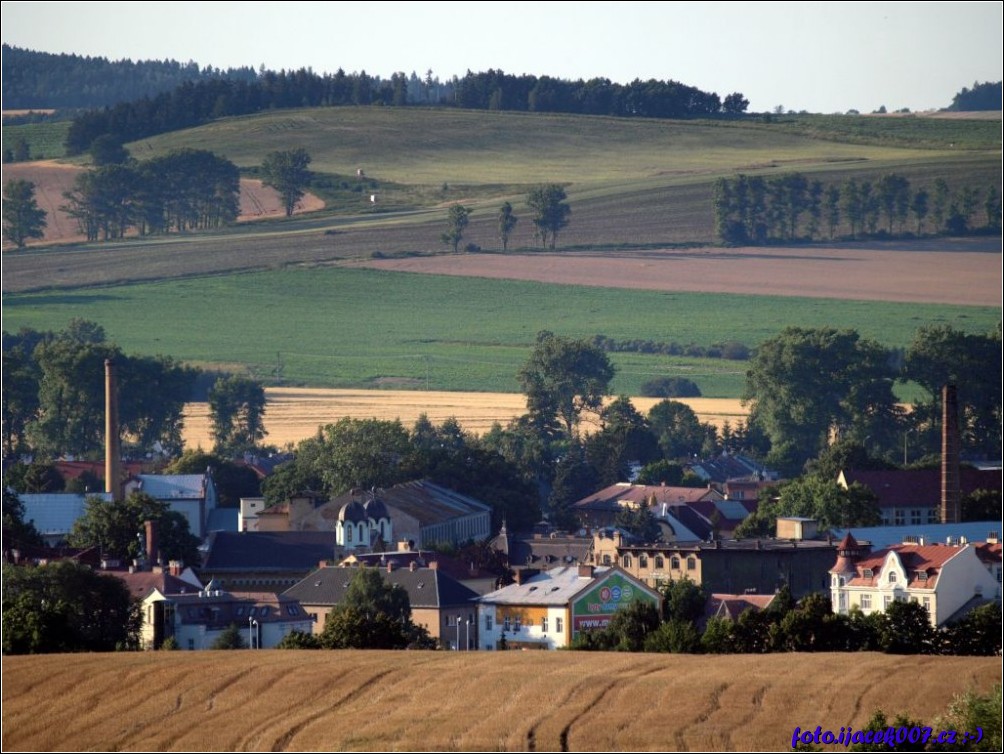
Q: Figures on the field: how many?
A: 2